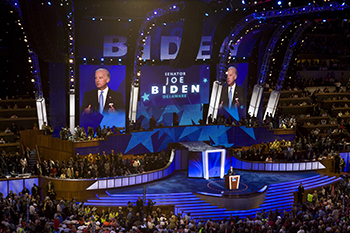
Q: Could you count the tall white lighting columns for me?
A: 6